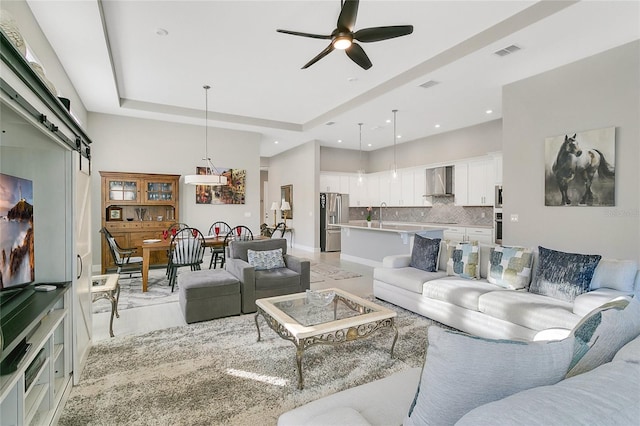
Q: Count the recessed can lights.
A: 7